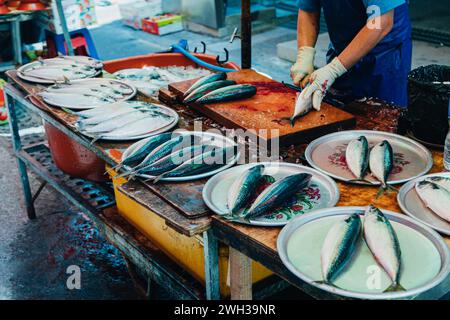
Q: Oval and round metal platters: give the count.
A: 8